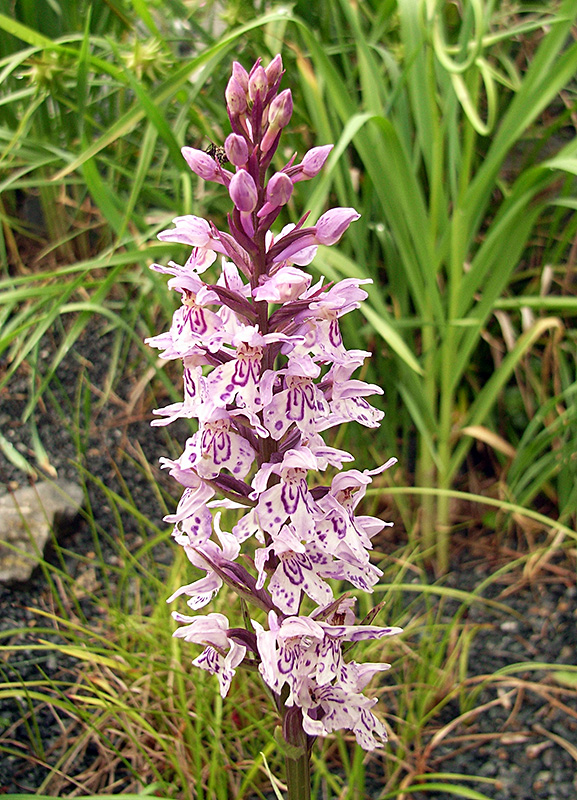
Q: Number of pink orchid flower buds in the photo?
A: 11